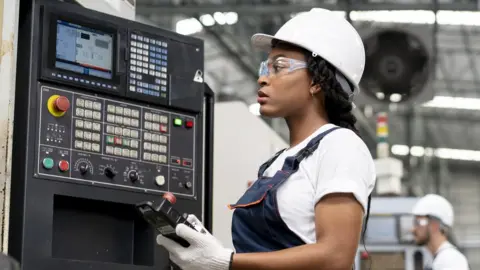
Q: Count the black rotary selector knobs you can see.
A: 3